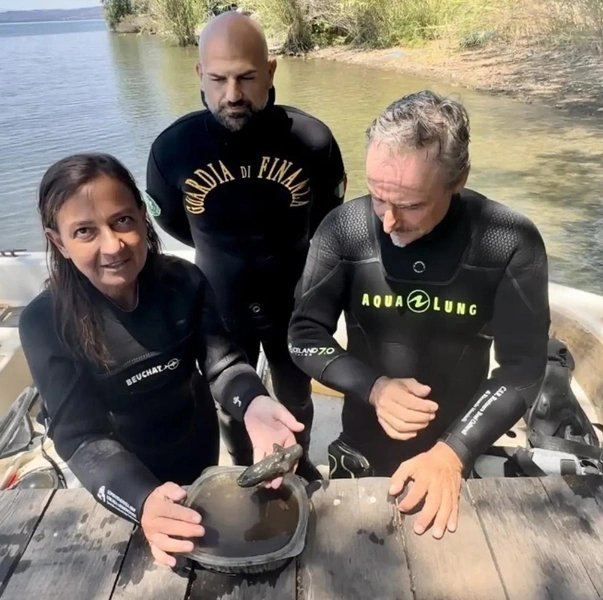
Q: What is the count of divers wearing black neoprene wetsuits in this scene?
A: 3